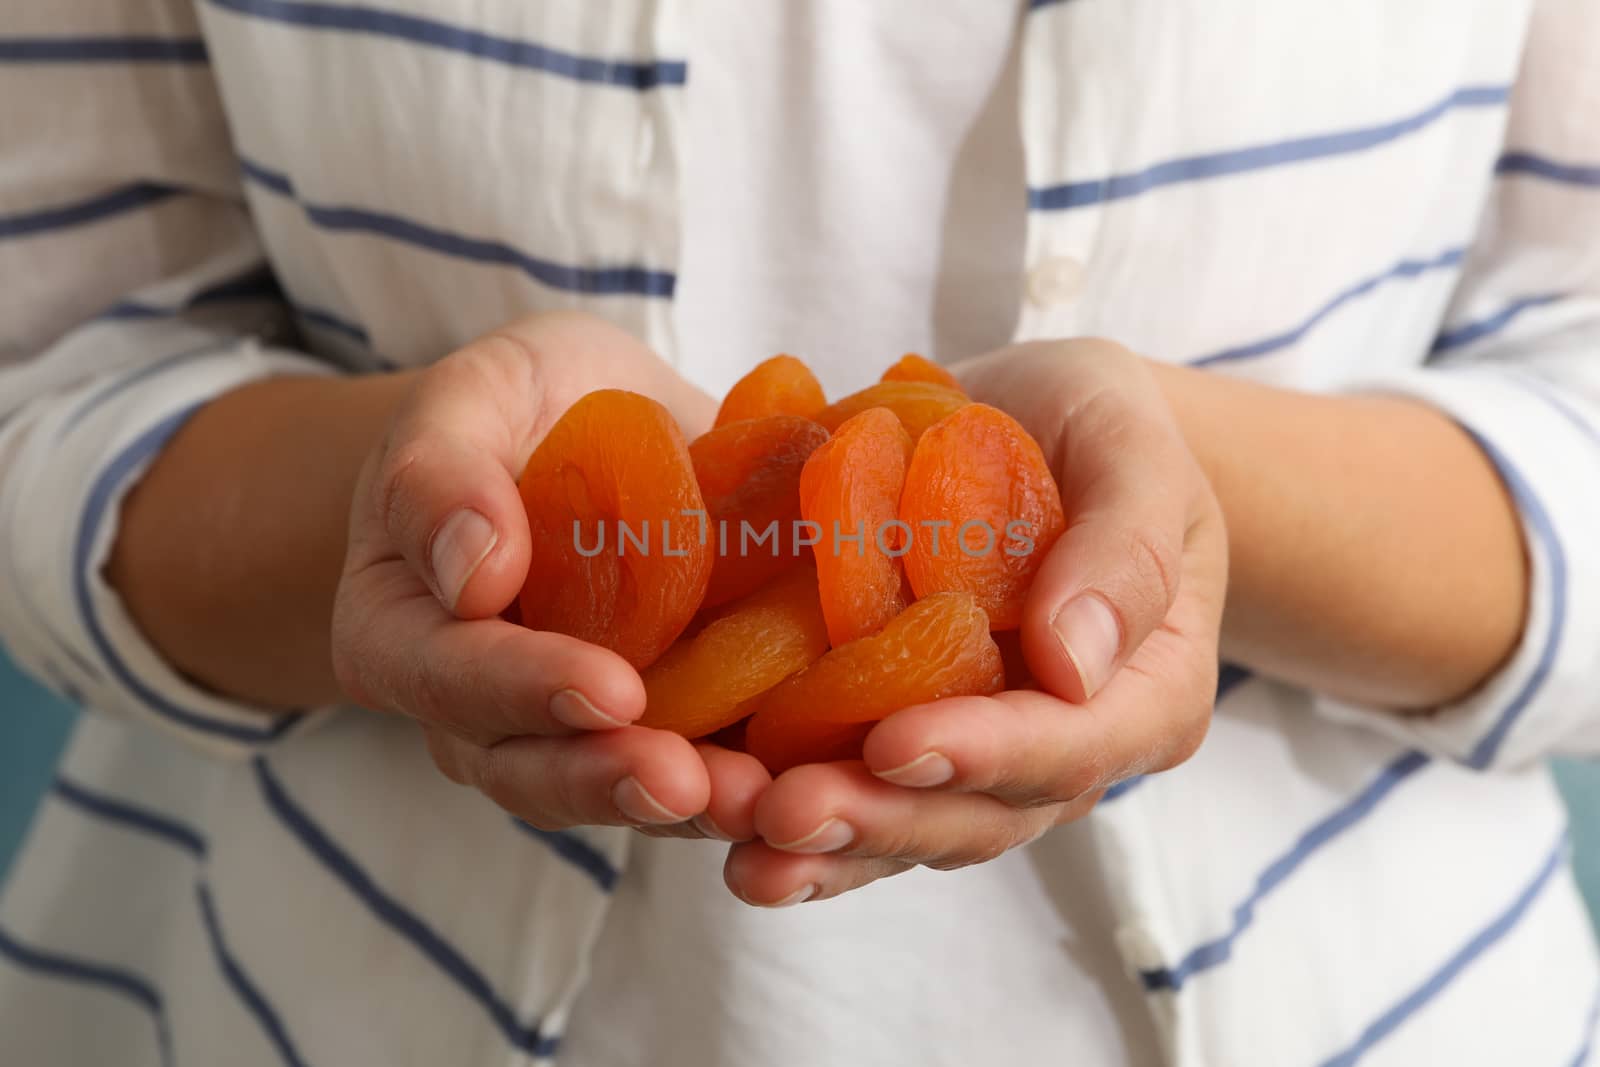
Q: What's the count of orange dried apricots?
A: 9